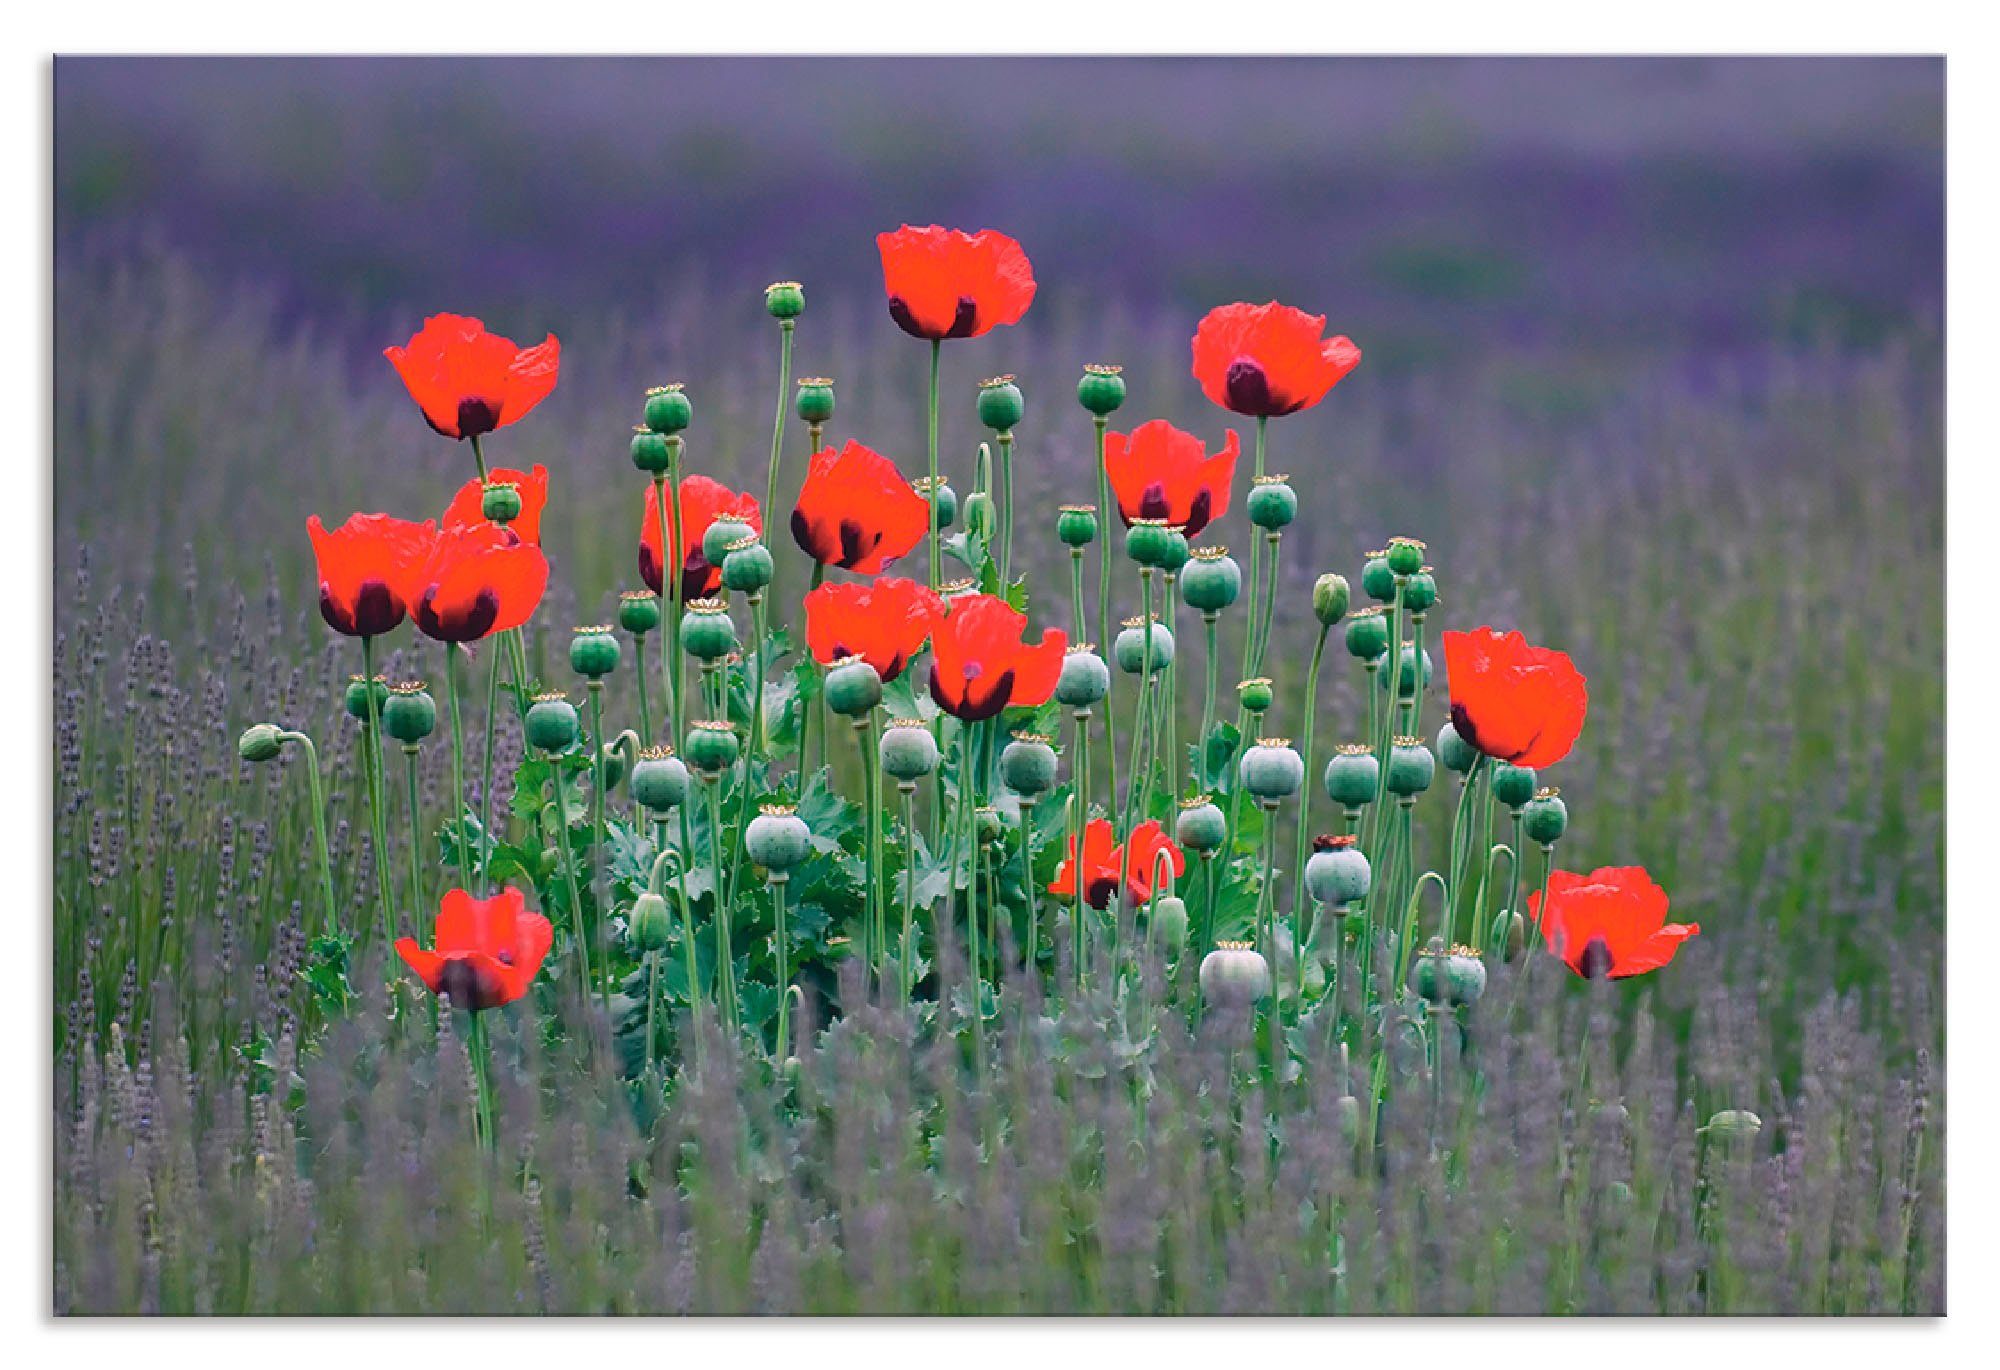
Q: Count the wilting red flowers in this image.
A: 0